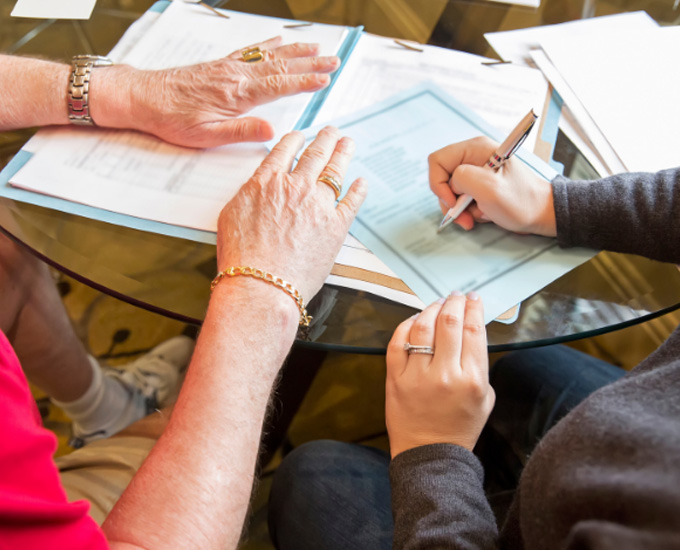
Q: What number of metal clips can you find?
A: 4